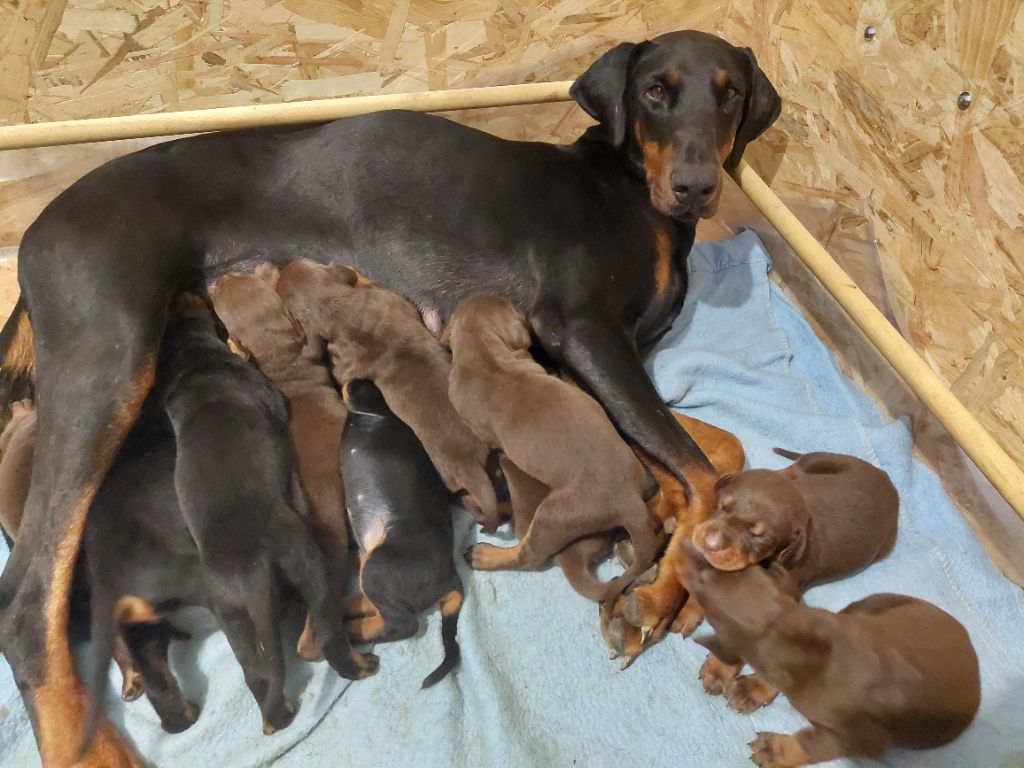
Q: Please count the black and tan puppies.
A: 3